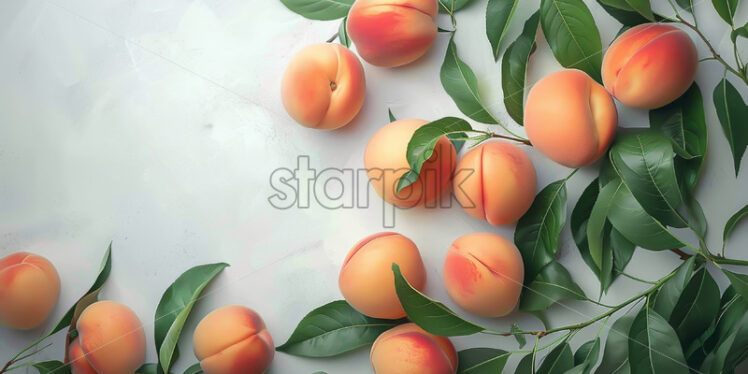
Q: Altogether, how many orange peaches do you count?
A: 12